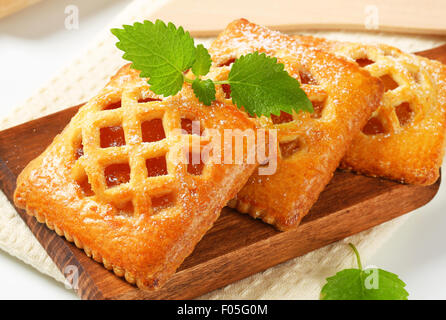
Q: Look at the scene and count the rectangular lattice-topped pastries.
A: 3